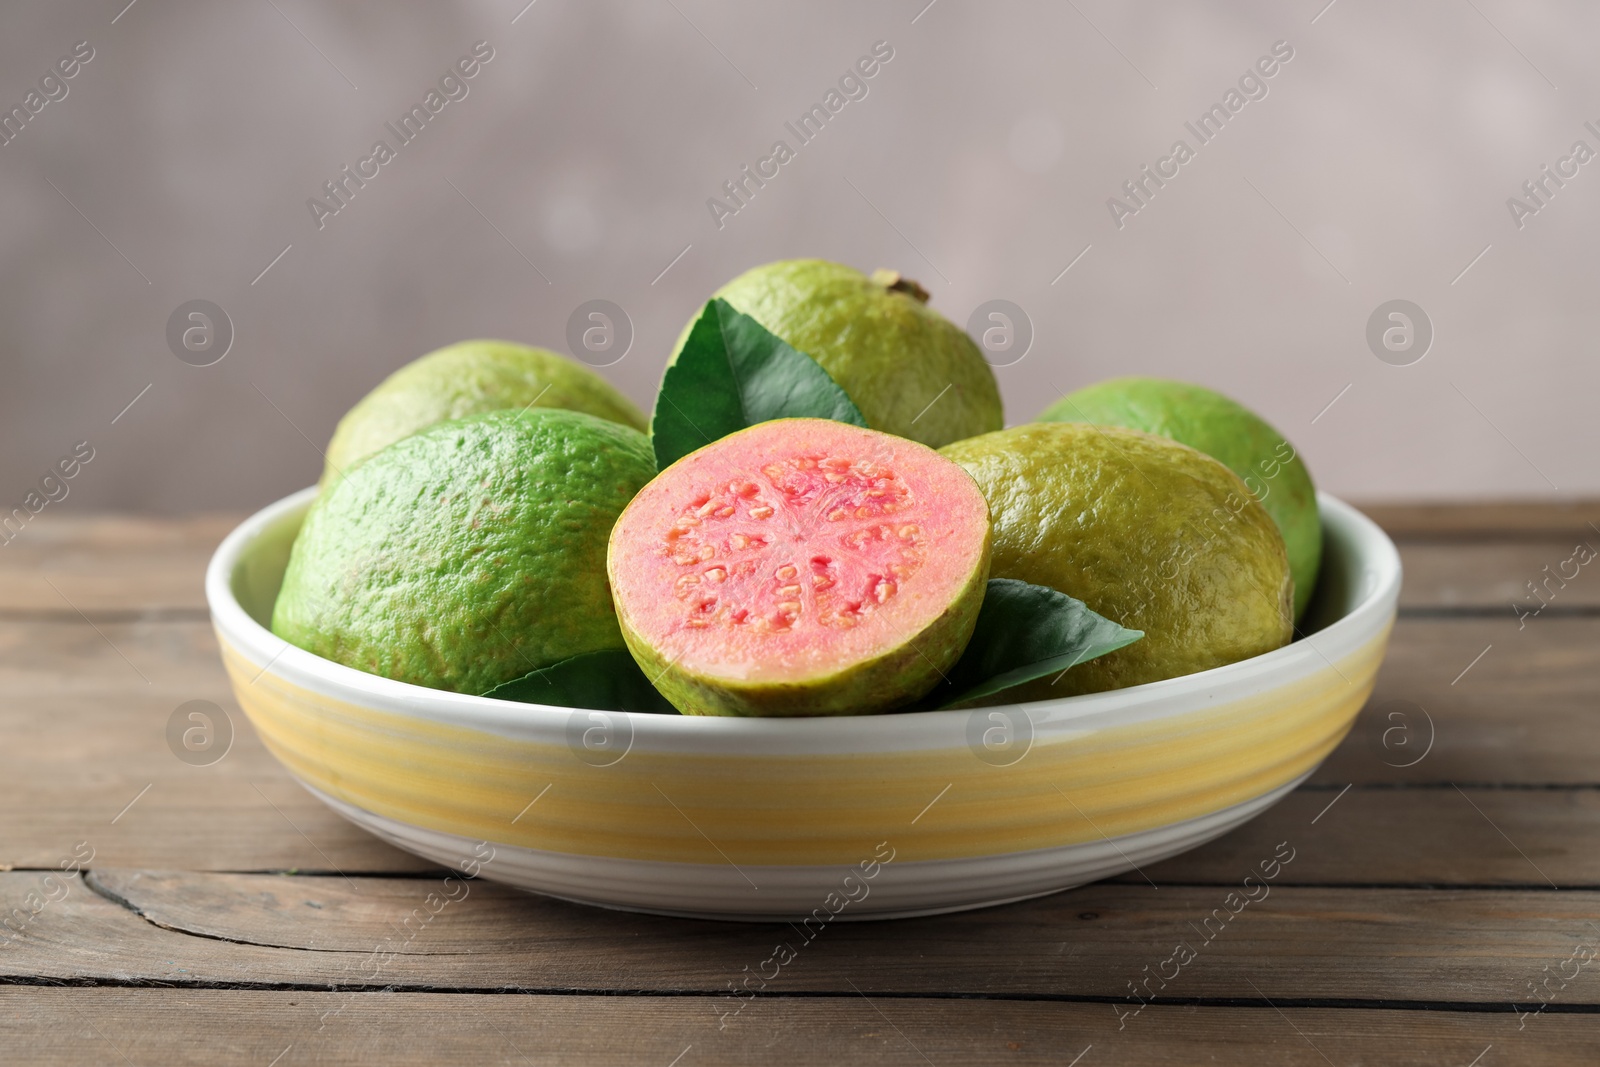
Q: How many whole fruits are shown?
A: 5